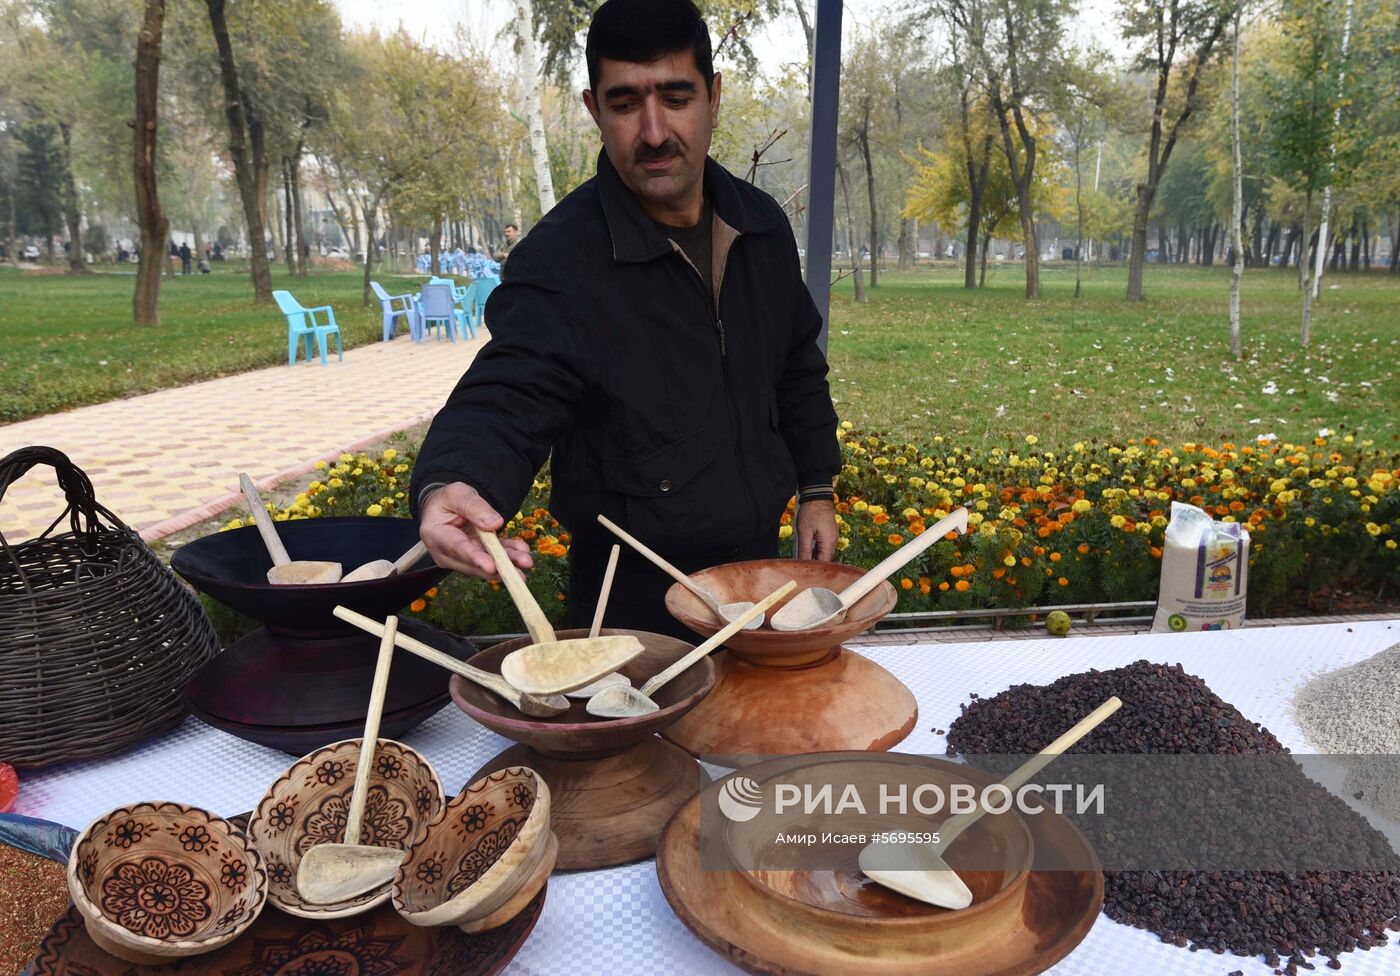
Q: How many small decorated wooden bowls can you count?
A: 3